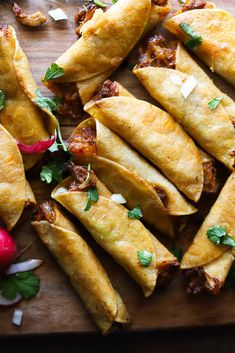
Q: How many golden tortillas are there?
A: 10